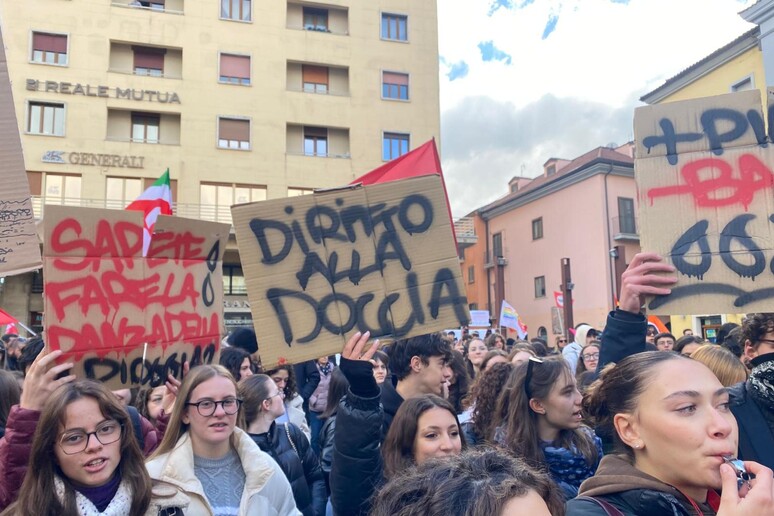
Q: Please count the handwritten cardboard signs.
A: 4